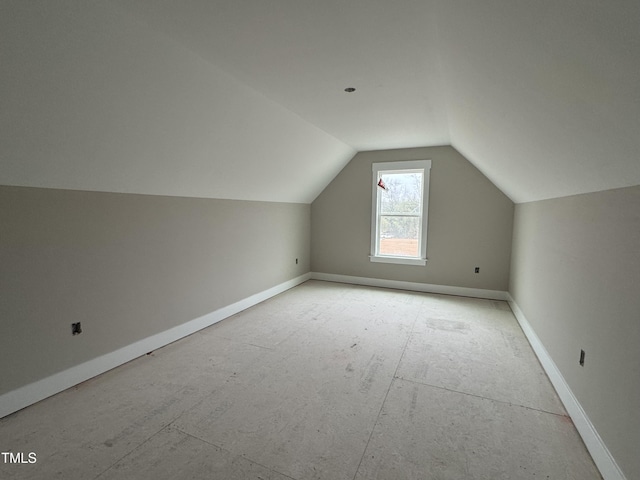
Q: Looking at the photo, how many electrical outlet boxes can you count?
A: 4